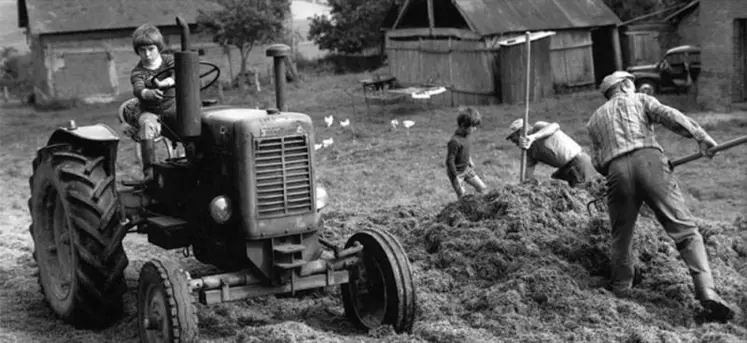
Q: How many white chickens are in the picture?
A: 6